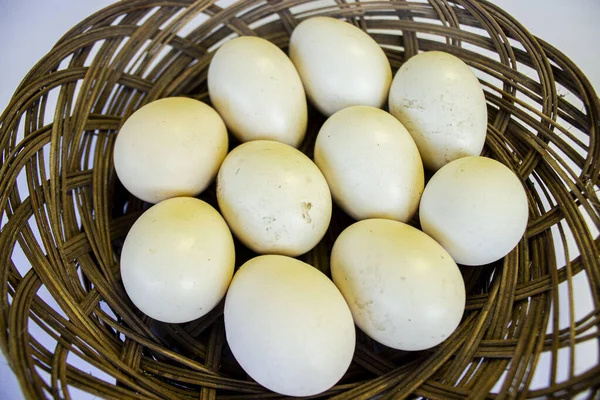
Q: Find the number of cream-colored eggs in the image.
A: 10